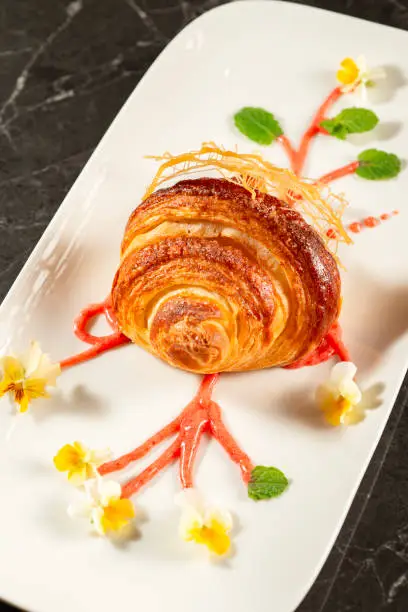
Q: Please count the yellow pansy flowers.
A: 6